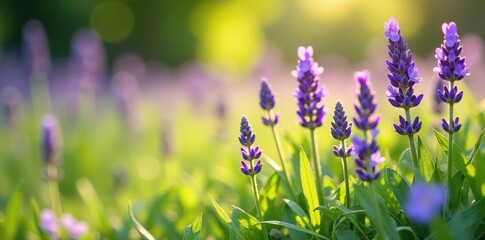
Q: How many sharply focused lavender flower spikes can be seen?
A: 7